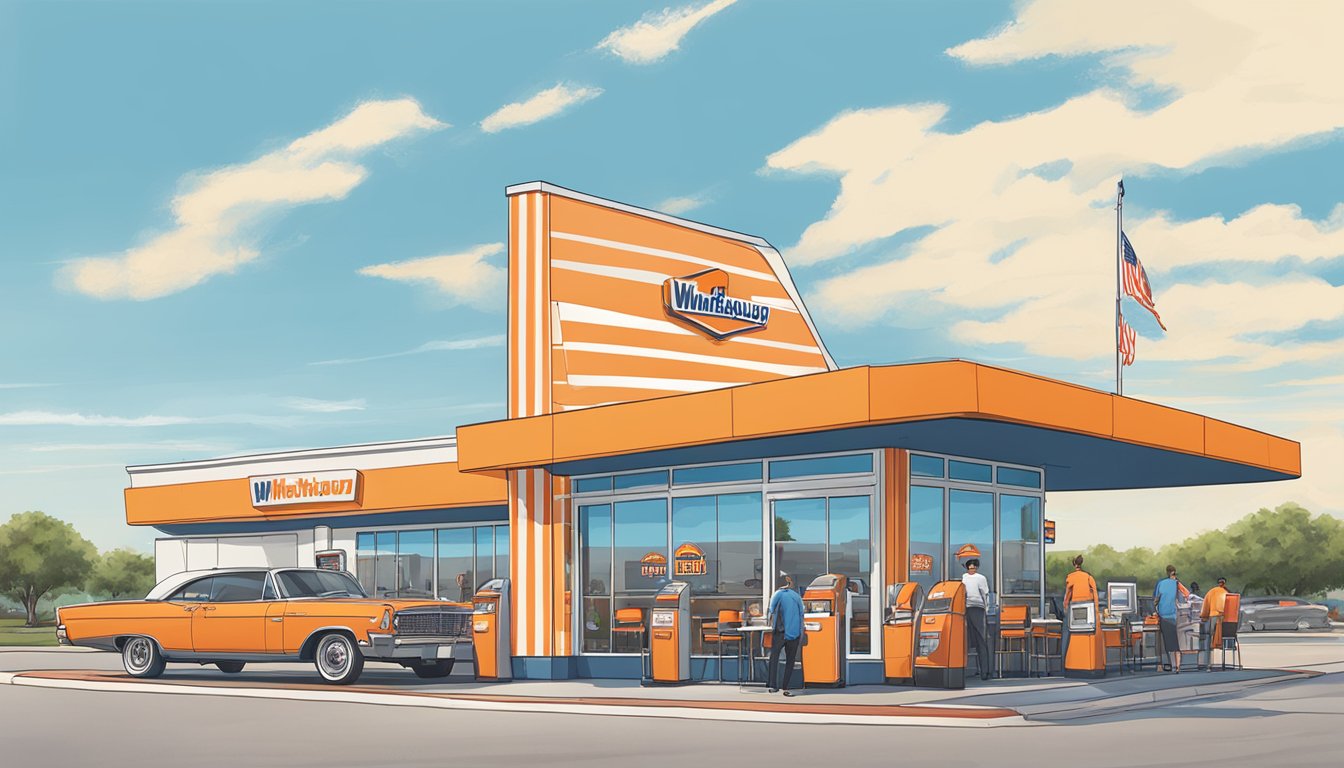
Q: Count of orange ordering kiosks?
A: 6